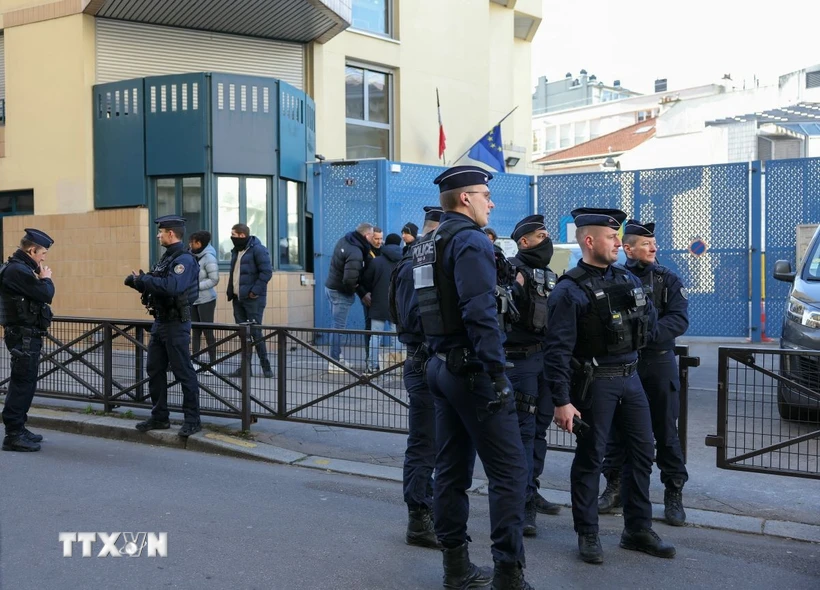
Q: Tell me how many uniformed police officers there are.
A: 7